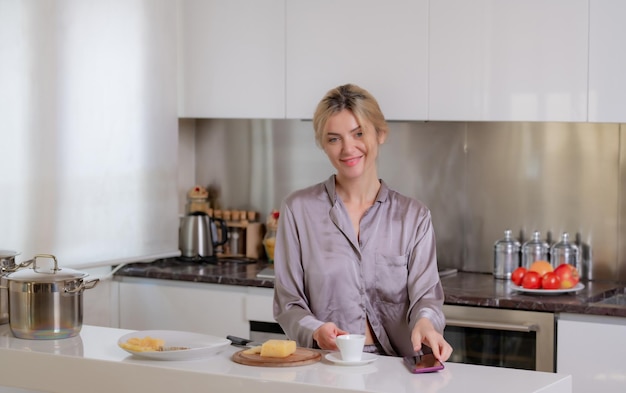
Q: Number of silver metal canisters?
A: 3